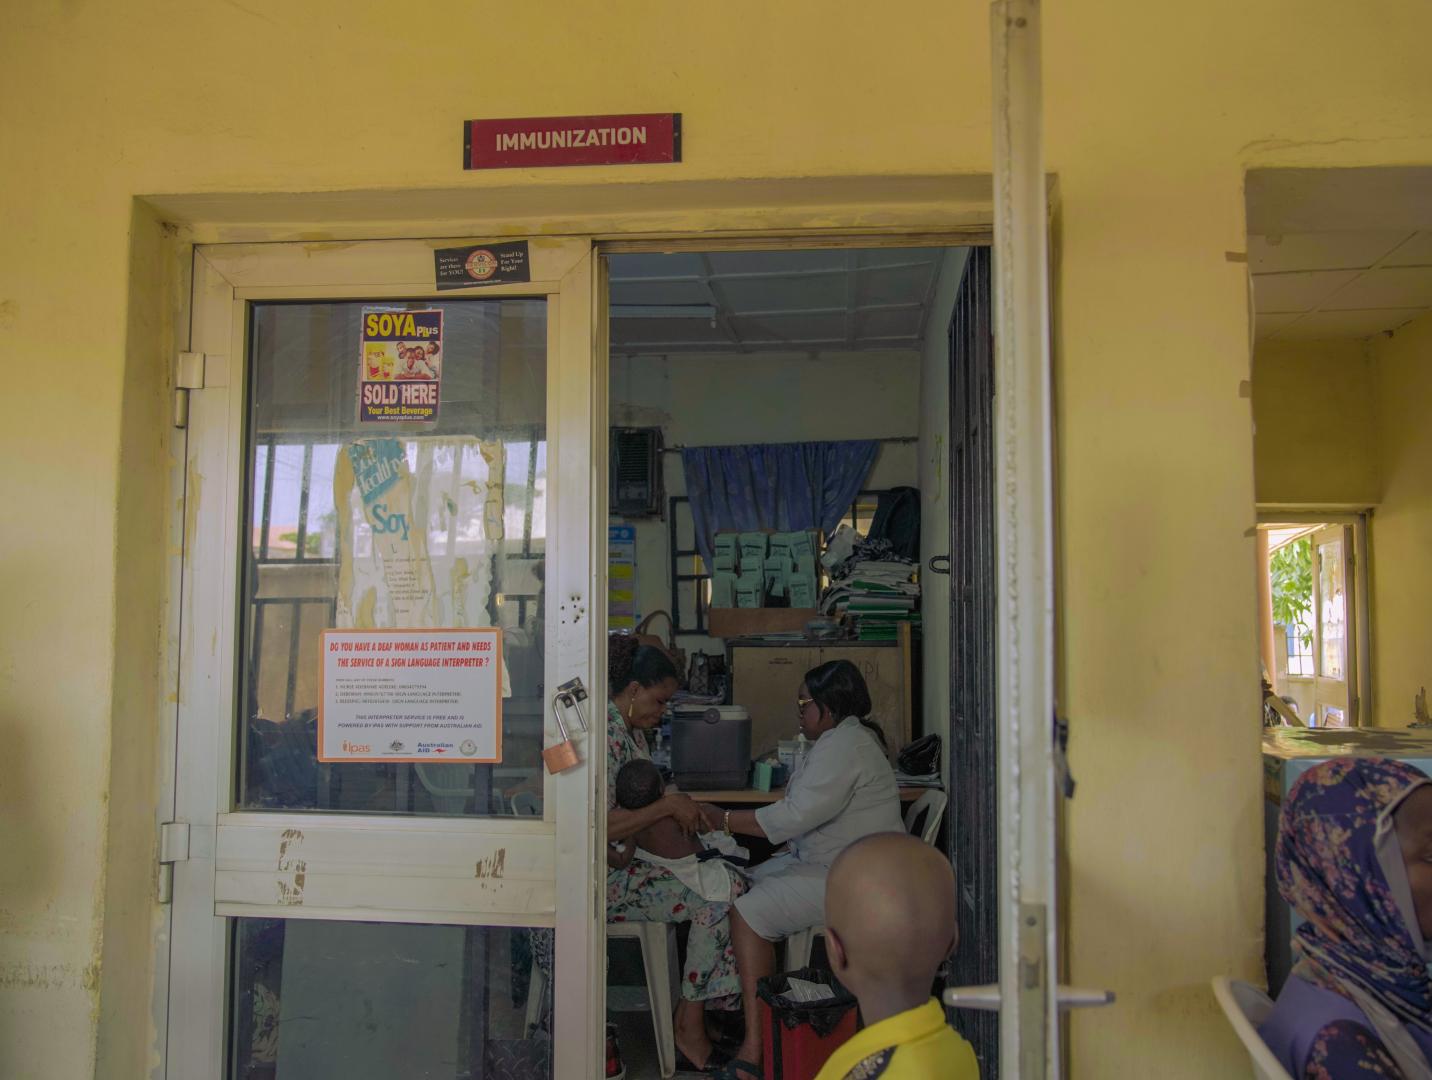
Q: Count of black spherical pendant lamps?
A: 0